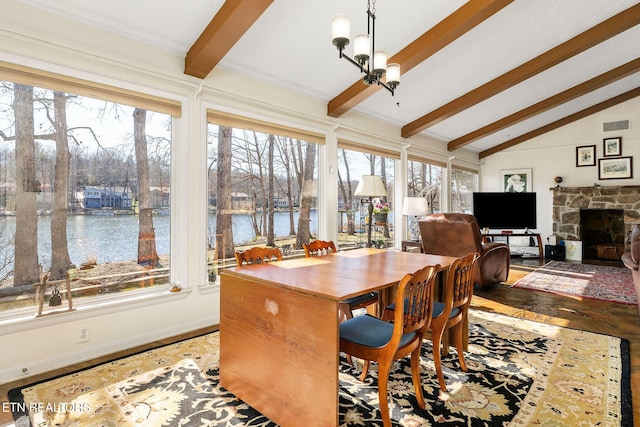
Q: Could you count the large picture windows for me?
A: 5